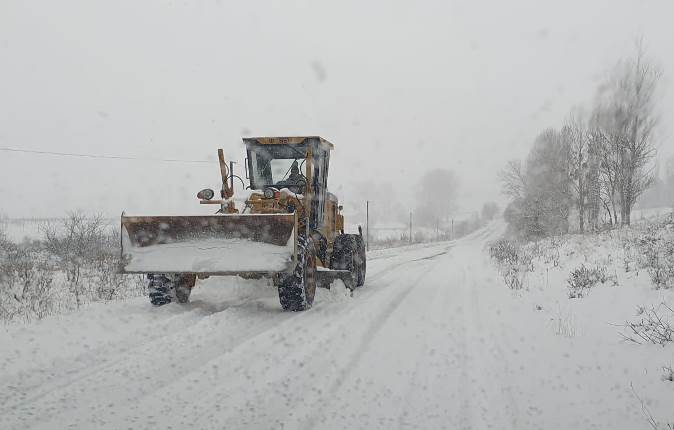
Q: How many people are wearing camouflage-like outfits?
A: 0